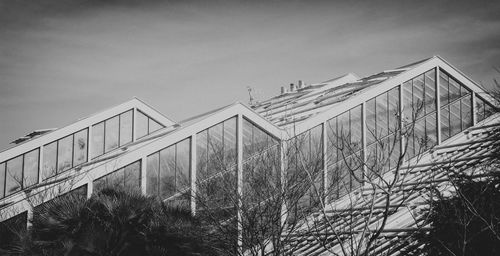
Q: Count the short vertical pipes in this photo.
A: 3